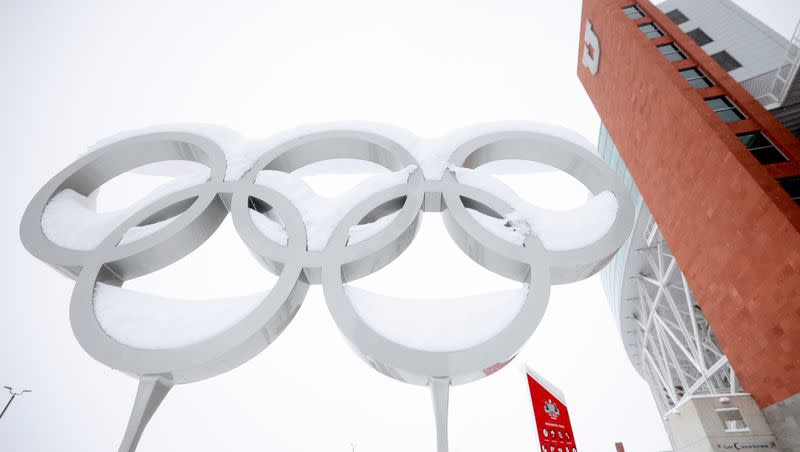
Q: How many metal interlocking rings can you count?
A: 5